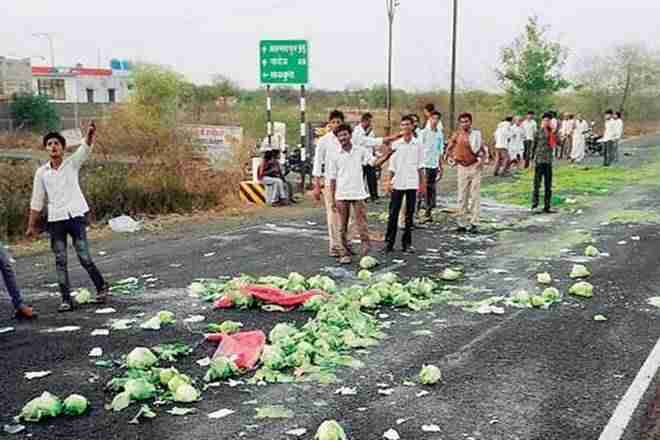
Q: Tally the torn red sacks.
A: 2